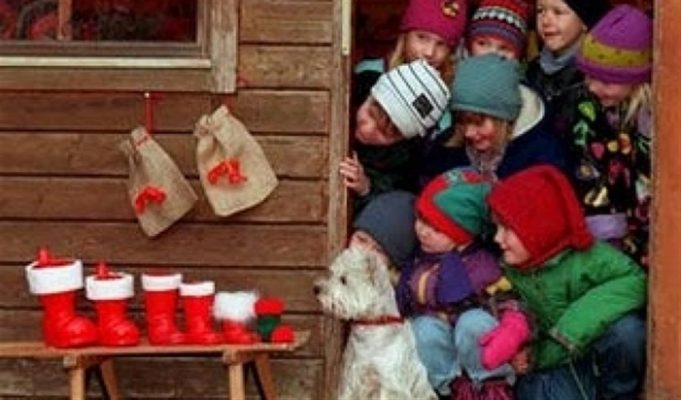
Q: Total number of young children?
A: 9